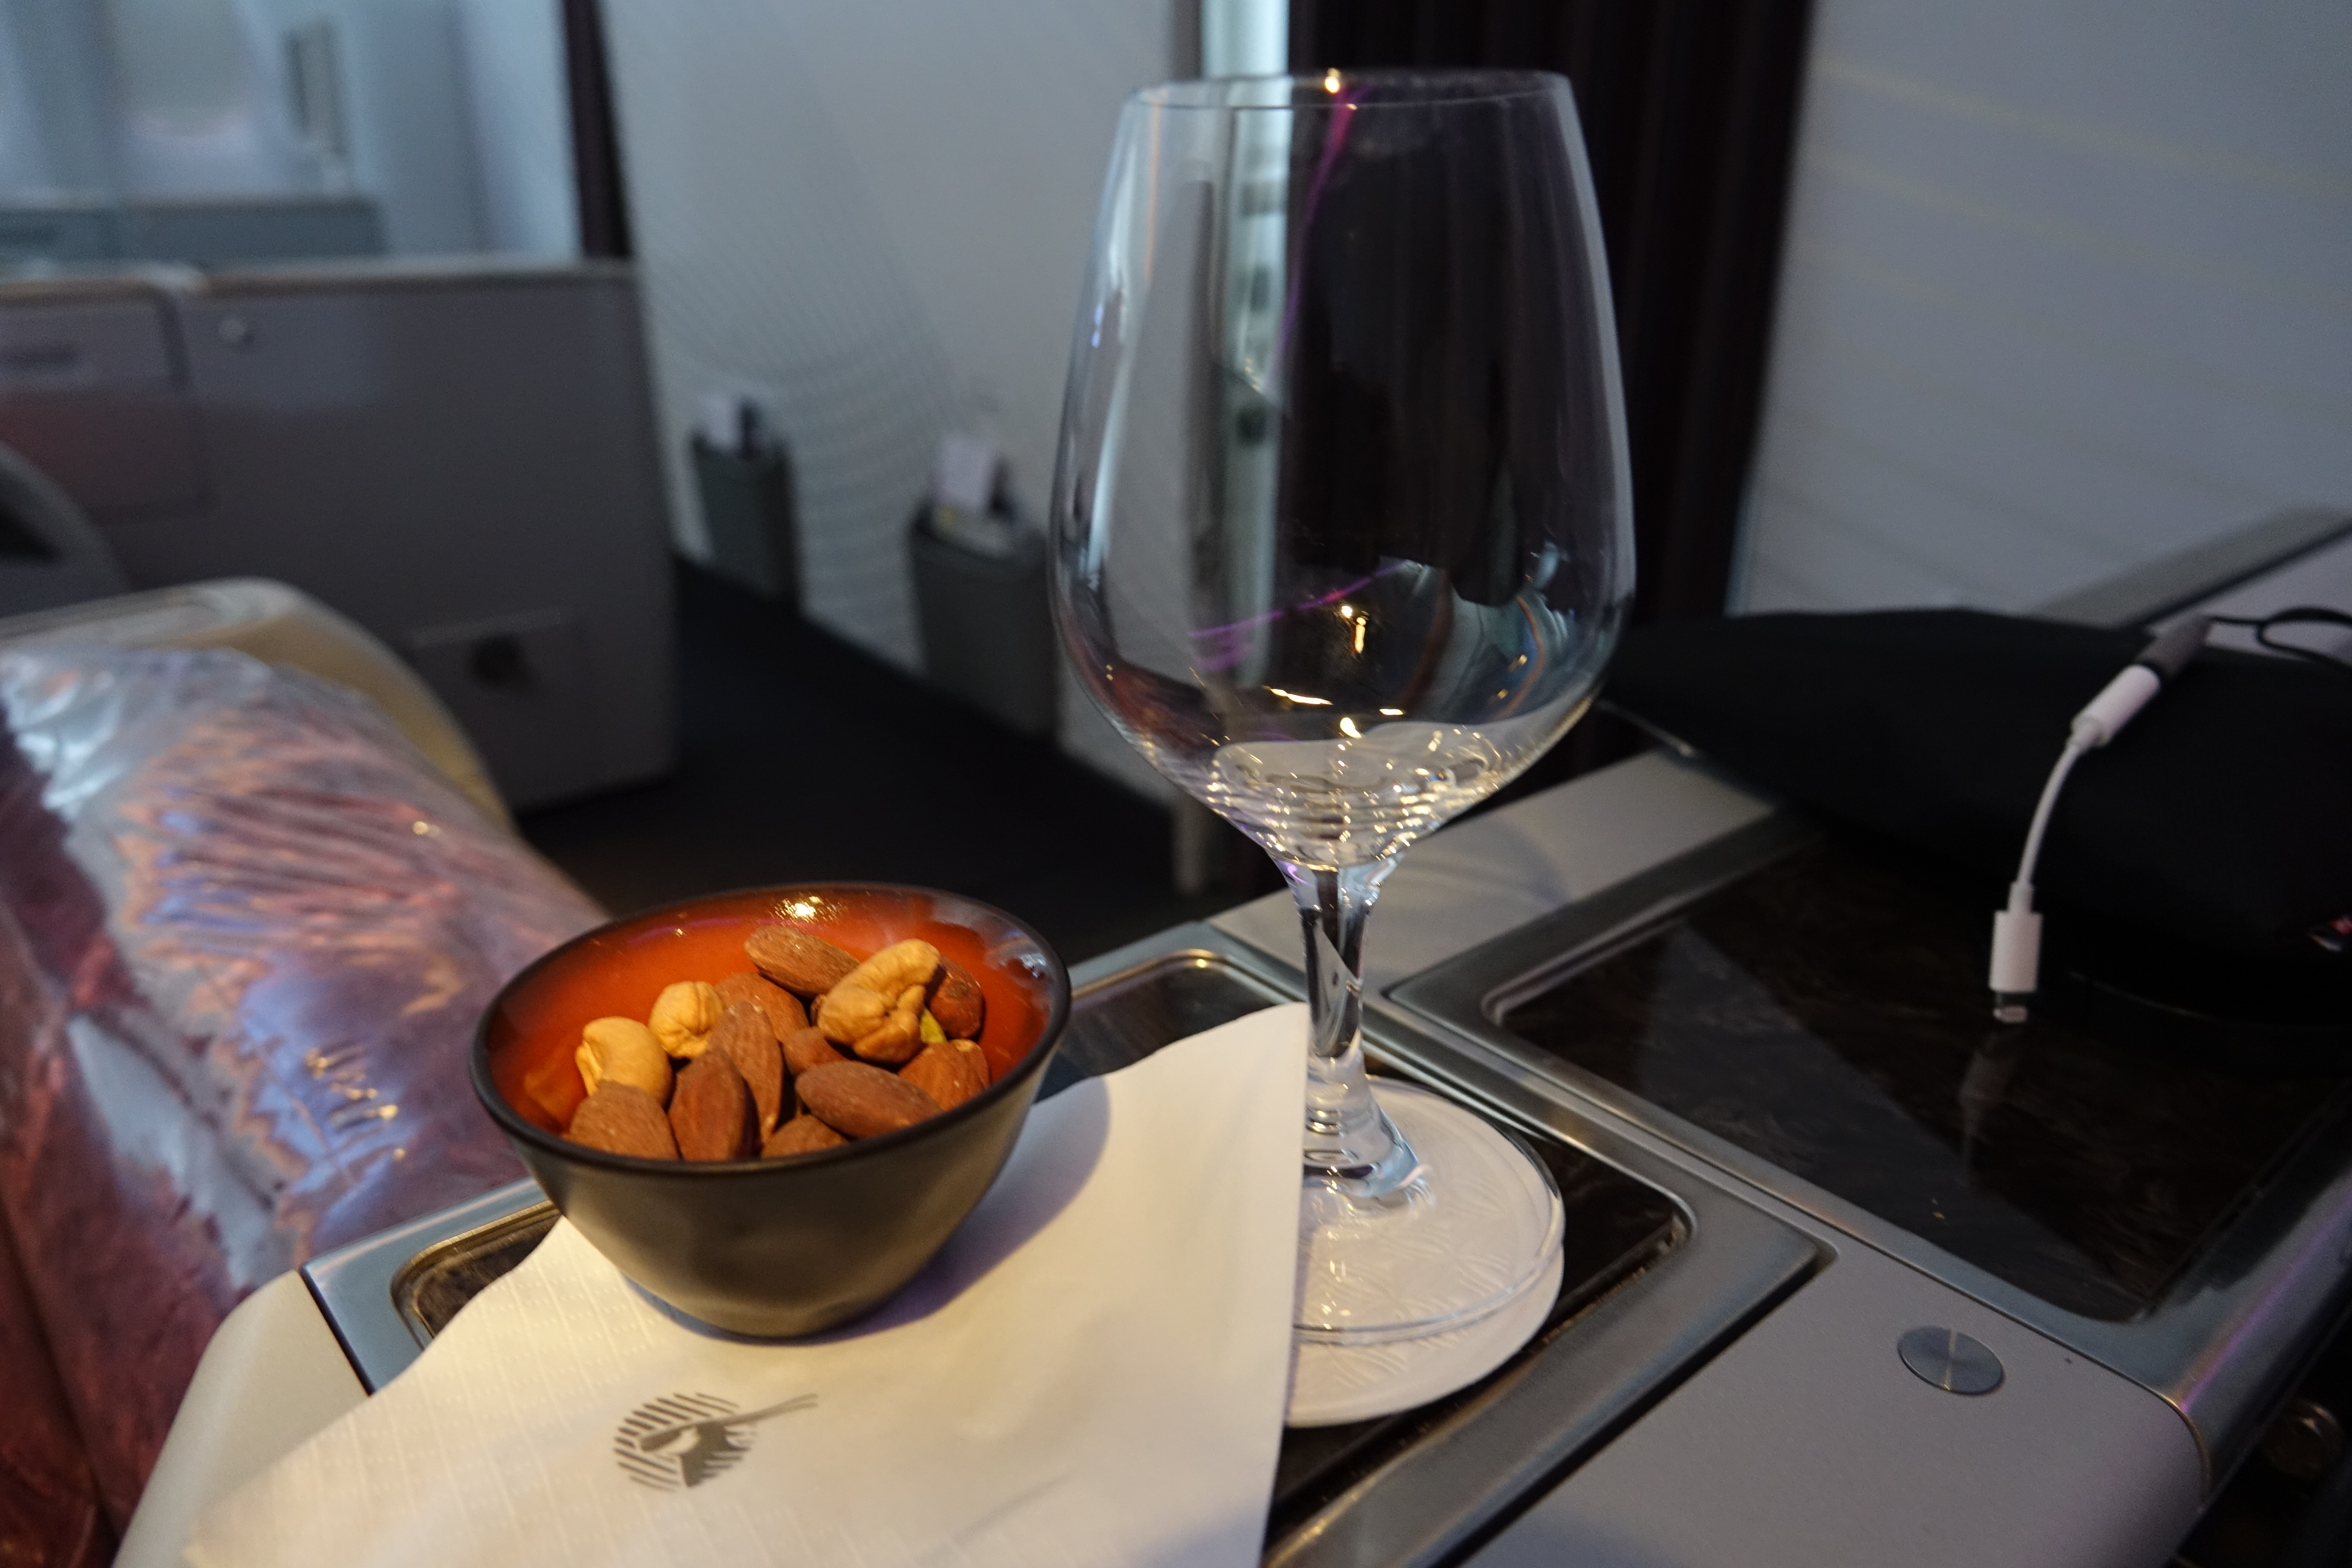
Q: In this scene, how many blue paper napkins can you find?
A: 0